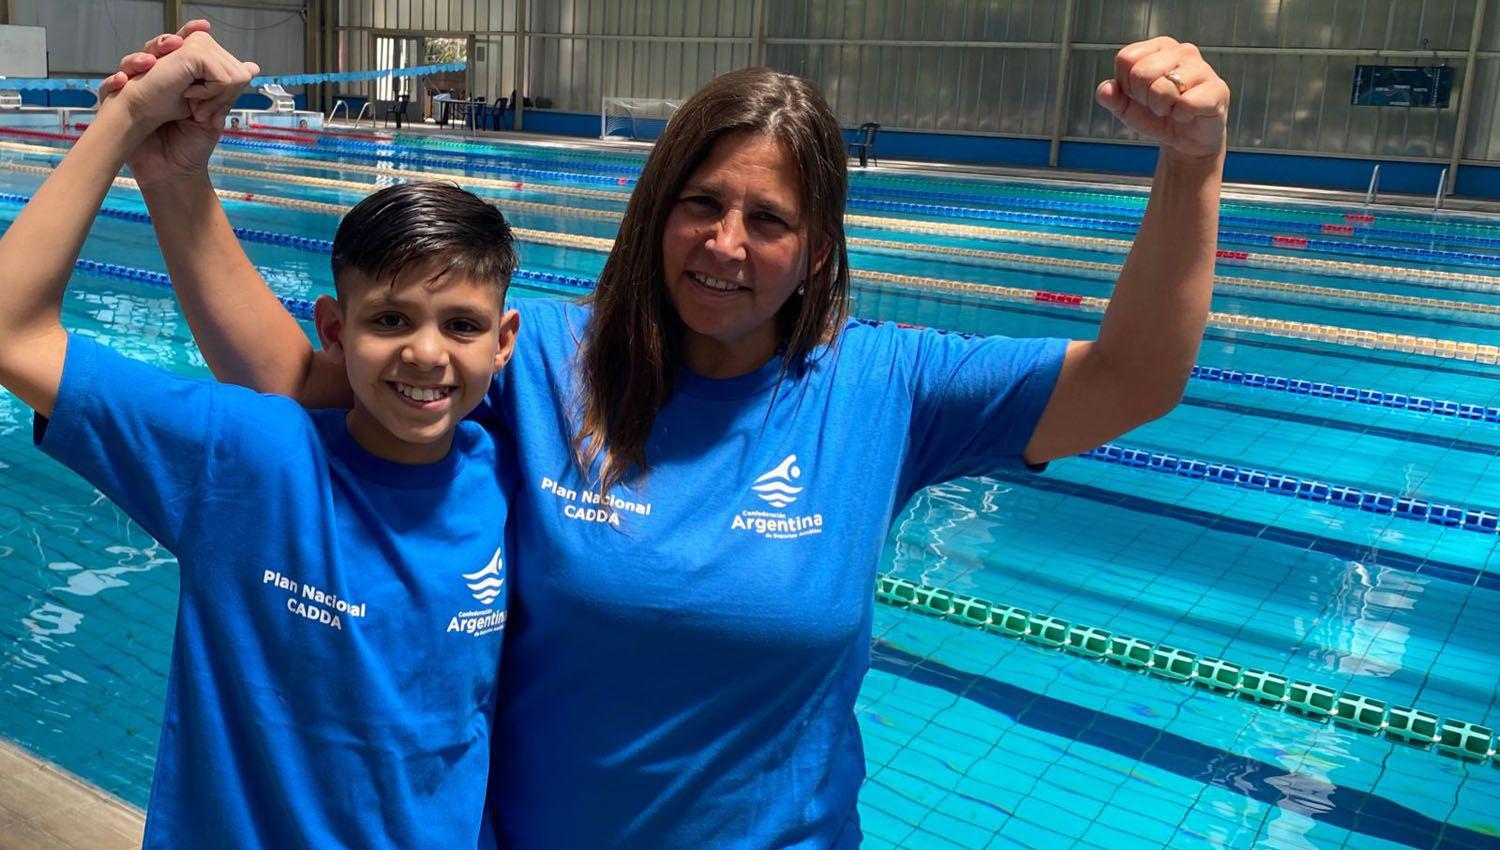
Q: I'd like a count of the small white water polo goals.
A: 1